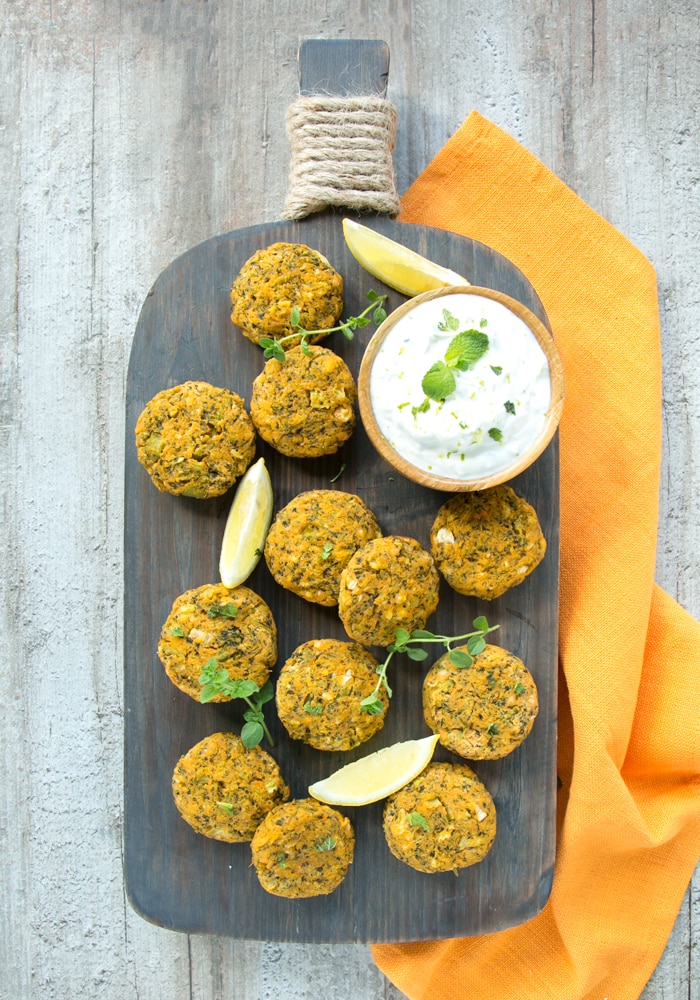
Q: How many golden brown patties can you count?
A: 12